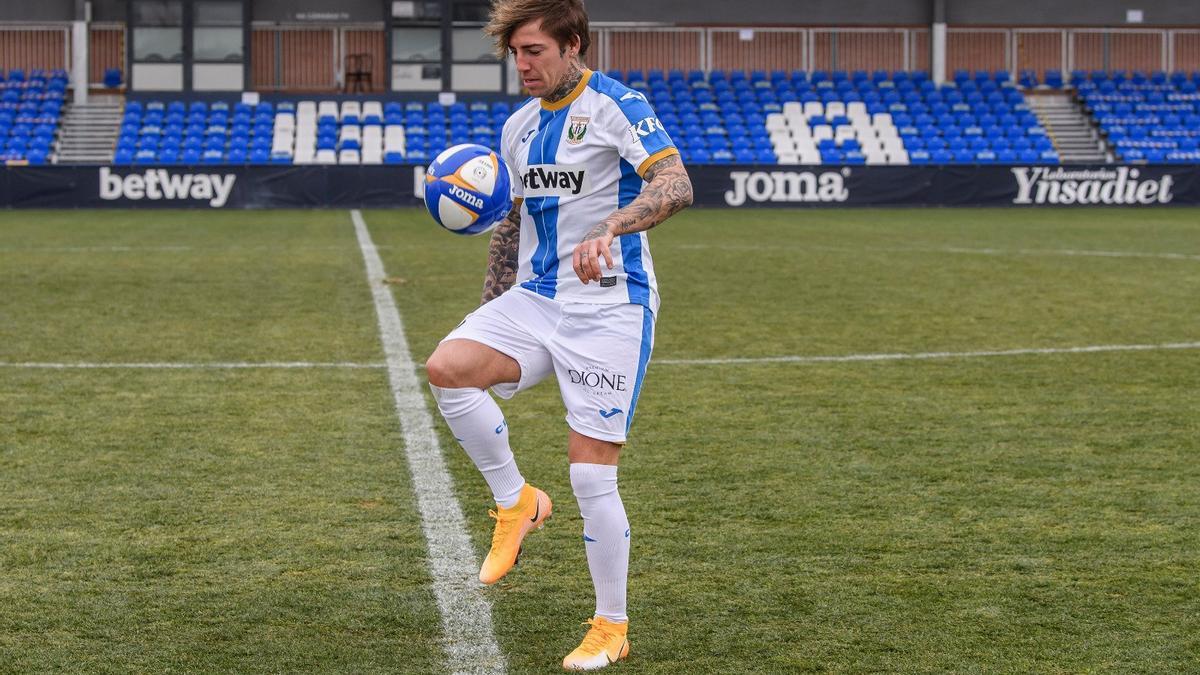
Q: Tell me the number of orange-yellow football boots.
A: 2